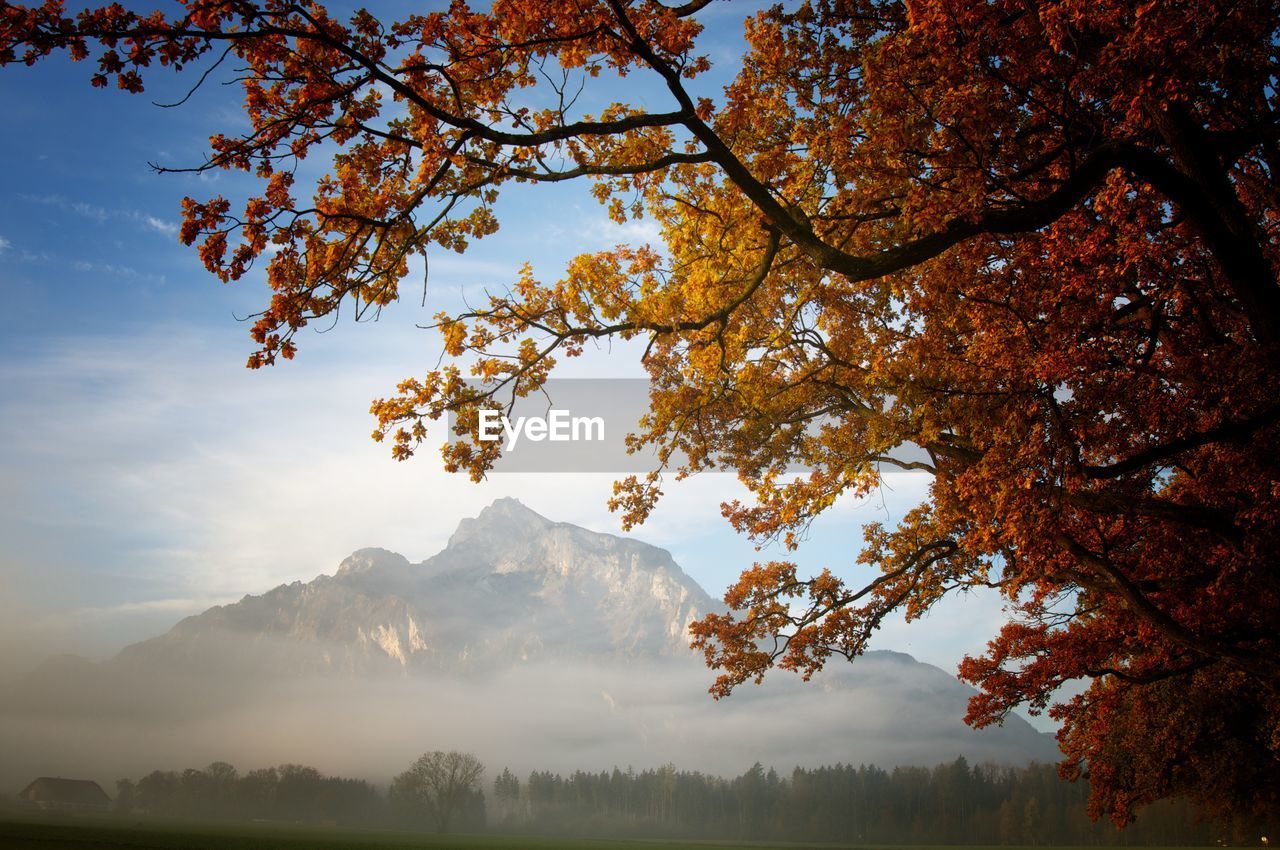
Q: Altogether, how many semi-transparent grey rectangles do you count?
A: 1